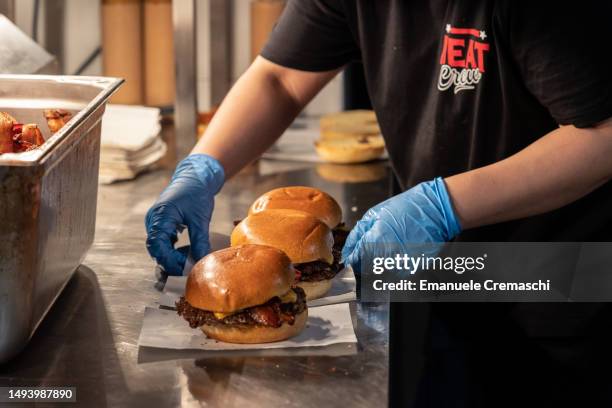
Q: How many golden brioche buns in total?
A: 3